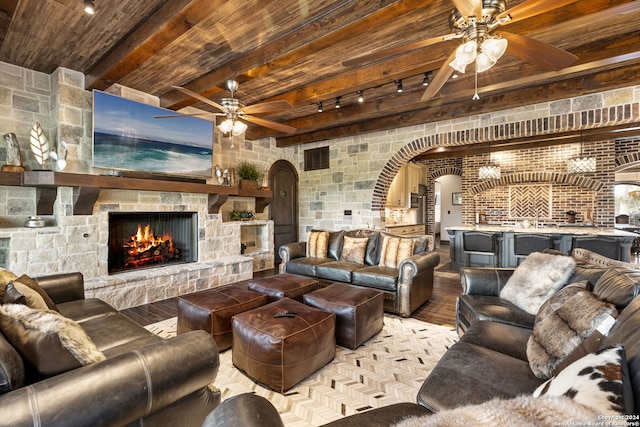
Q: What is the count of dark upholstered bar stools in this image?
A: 3